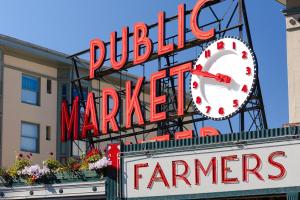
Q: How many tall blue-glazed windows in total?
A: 2